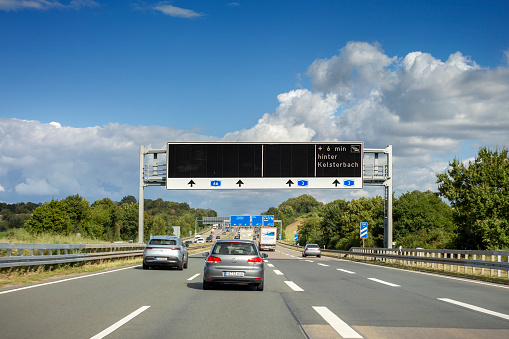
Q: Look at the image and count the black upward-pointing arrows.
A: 4